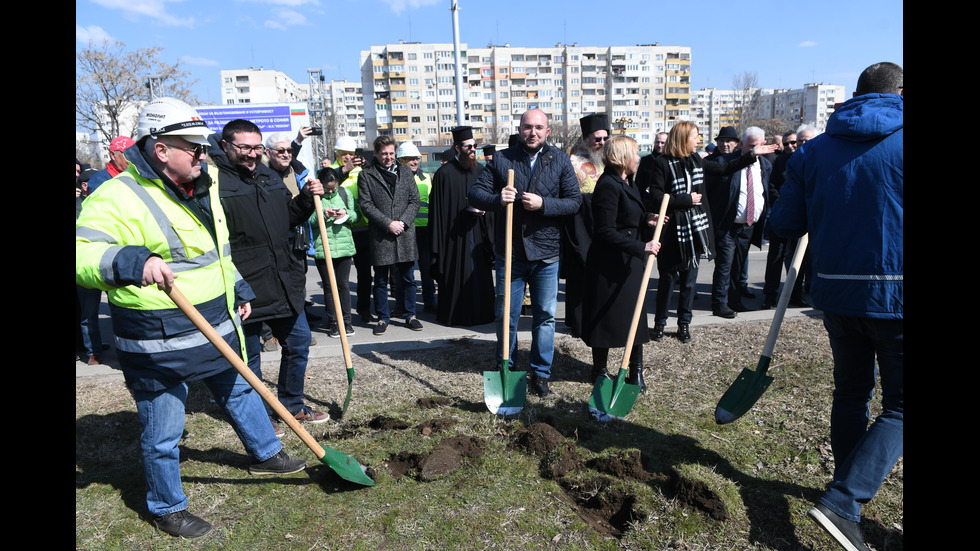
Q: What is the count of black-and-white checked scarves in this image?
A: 1